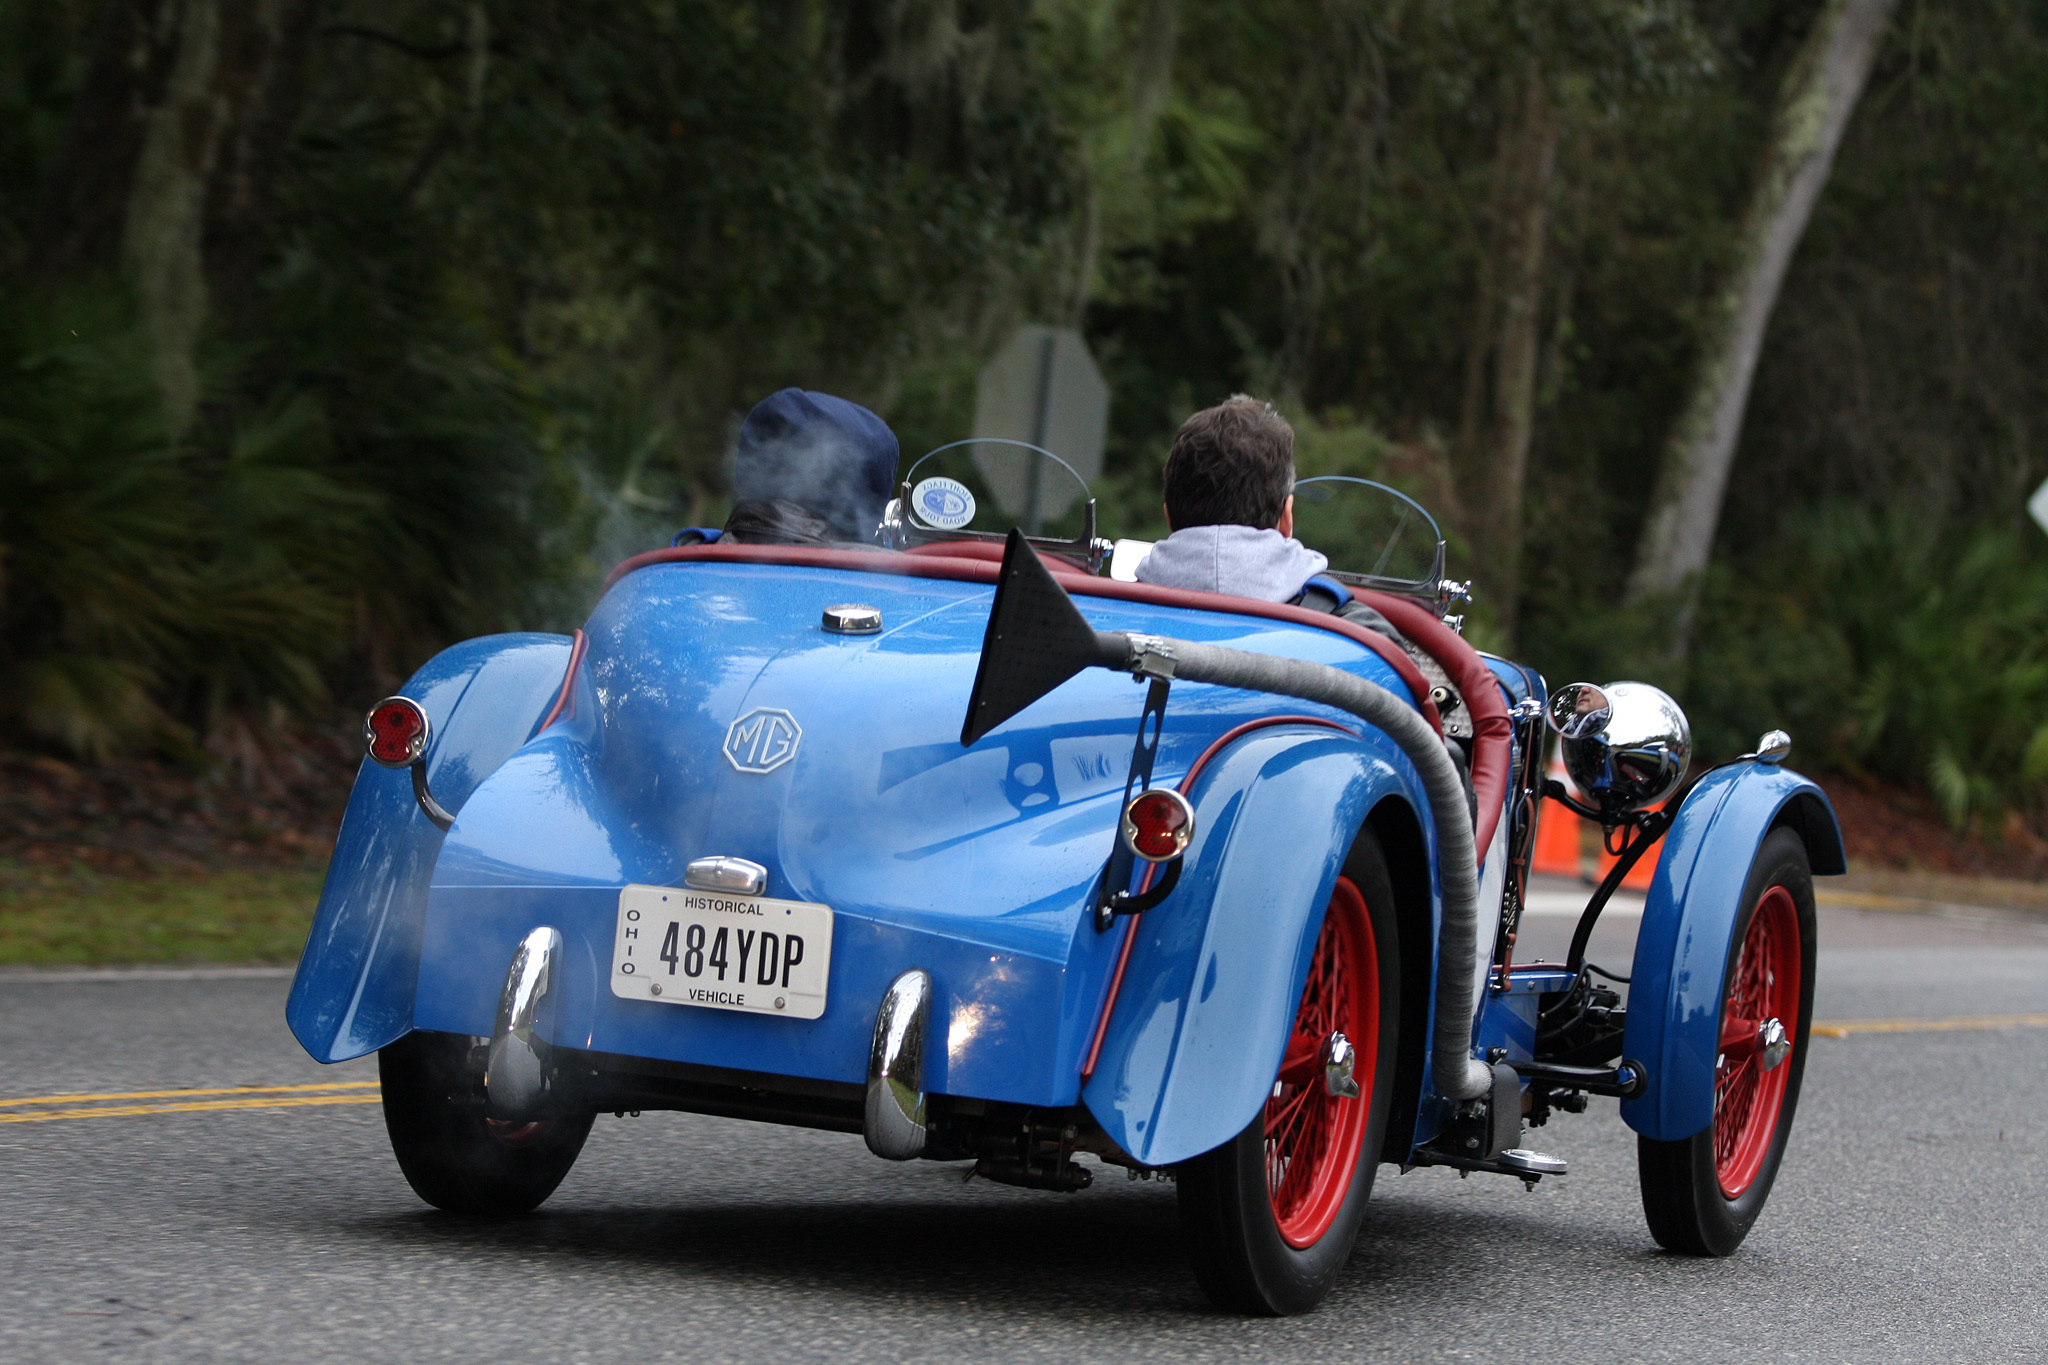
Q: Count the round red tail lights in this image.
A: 2